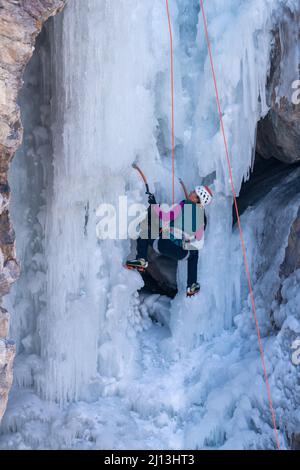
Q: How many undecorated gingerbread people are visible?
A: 0